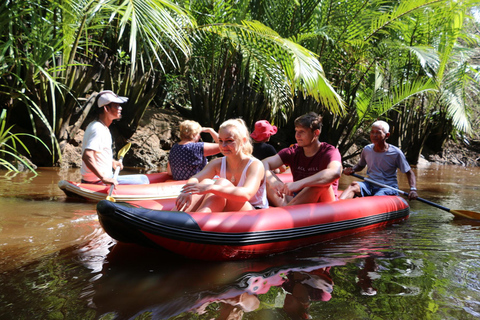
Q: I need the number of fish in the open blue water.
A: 0